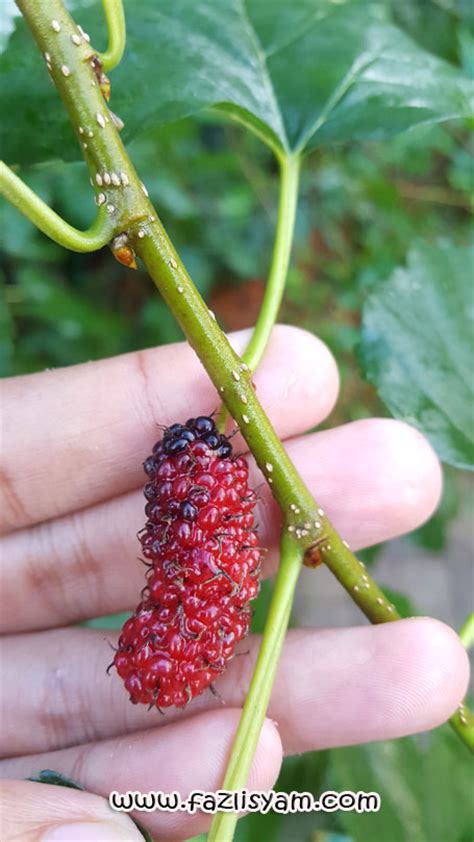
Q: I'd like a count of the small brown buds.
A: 3